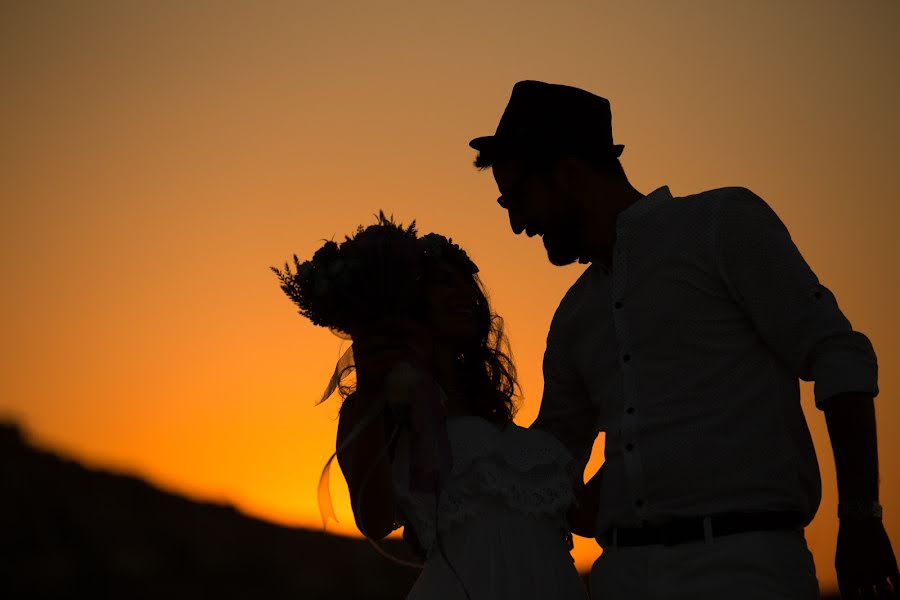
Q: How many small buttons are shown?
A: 6